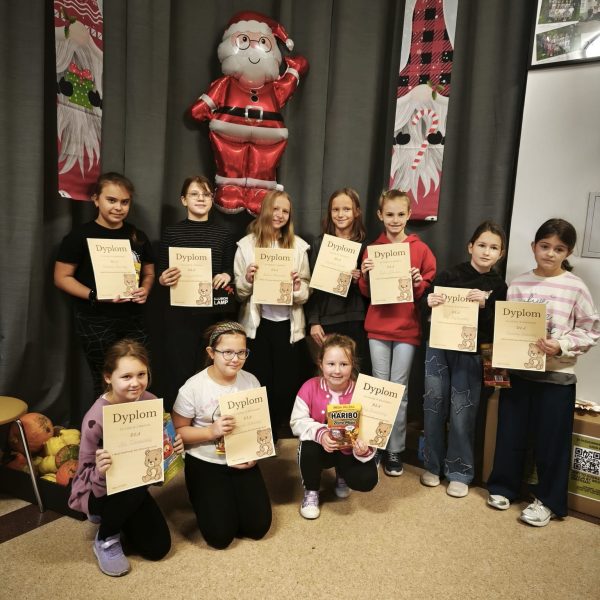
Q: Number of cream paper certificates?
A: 10